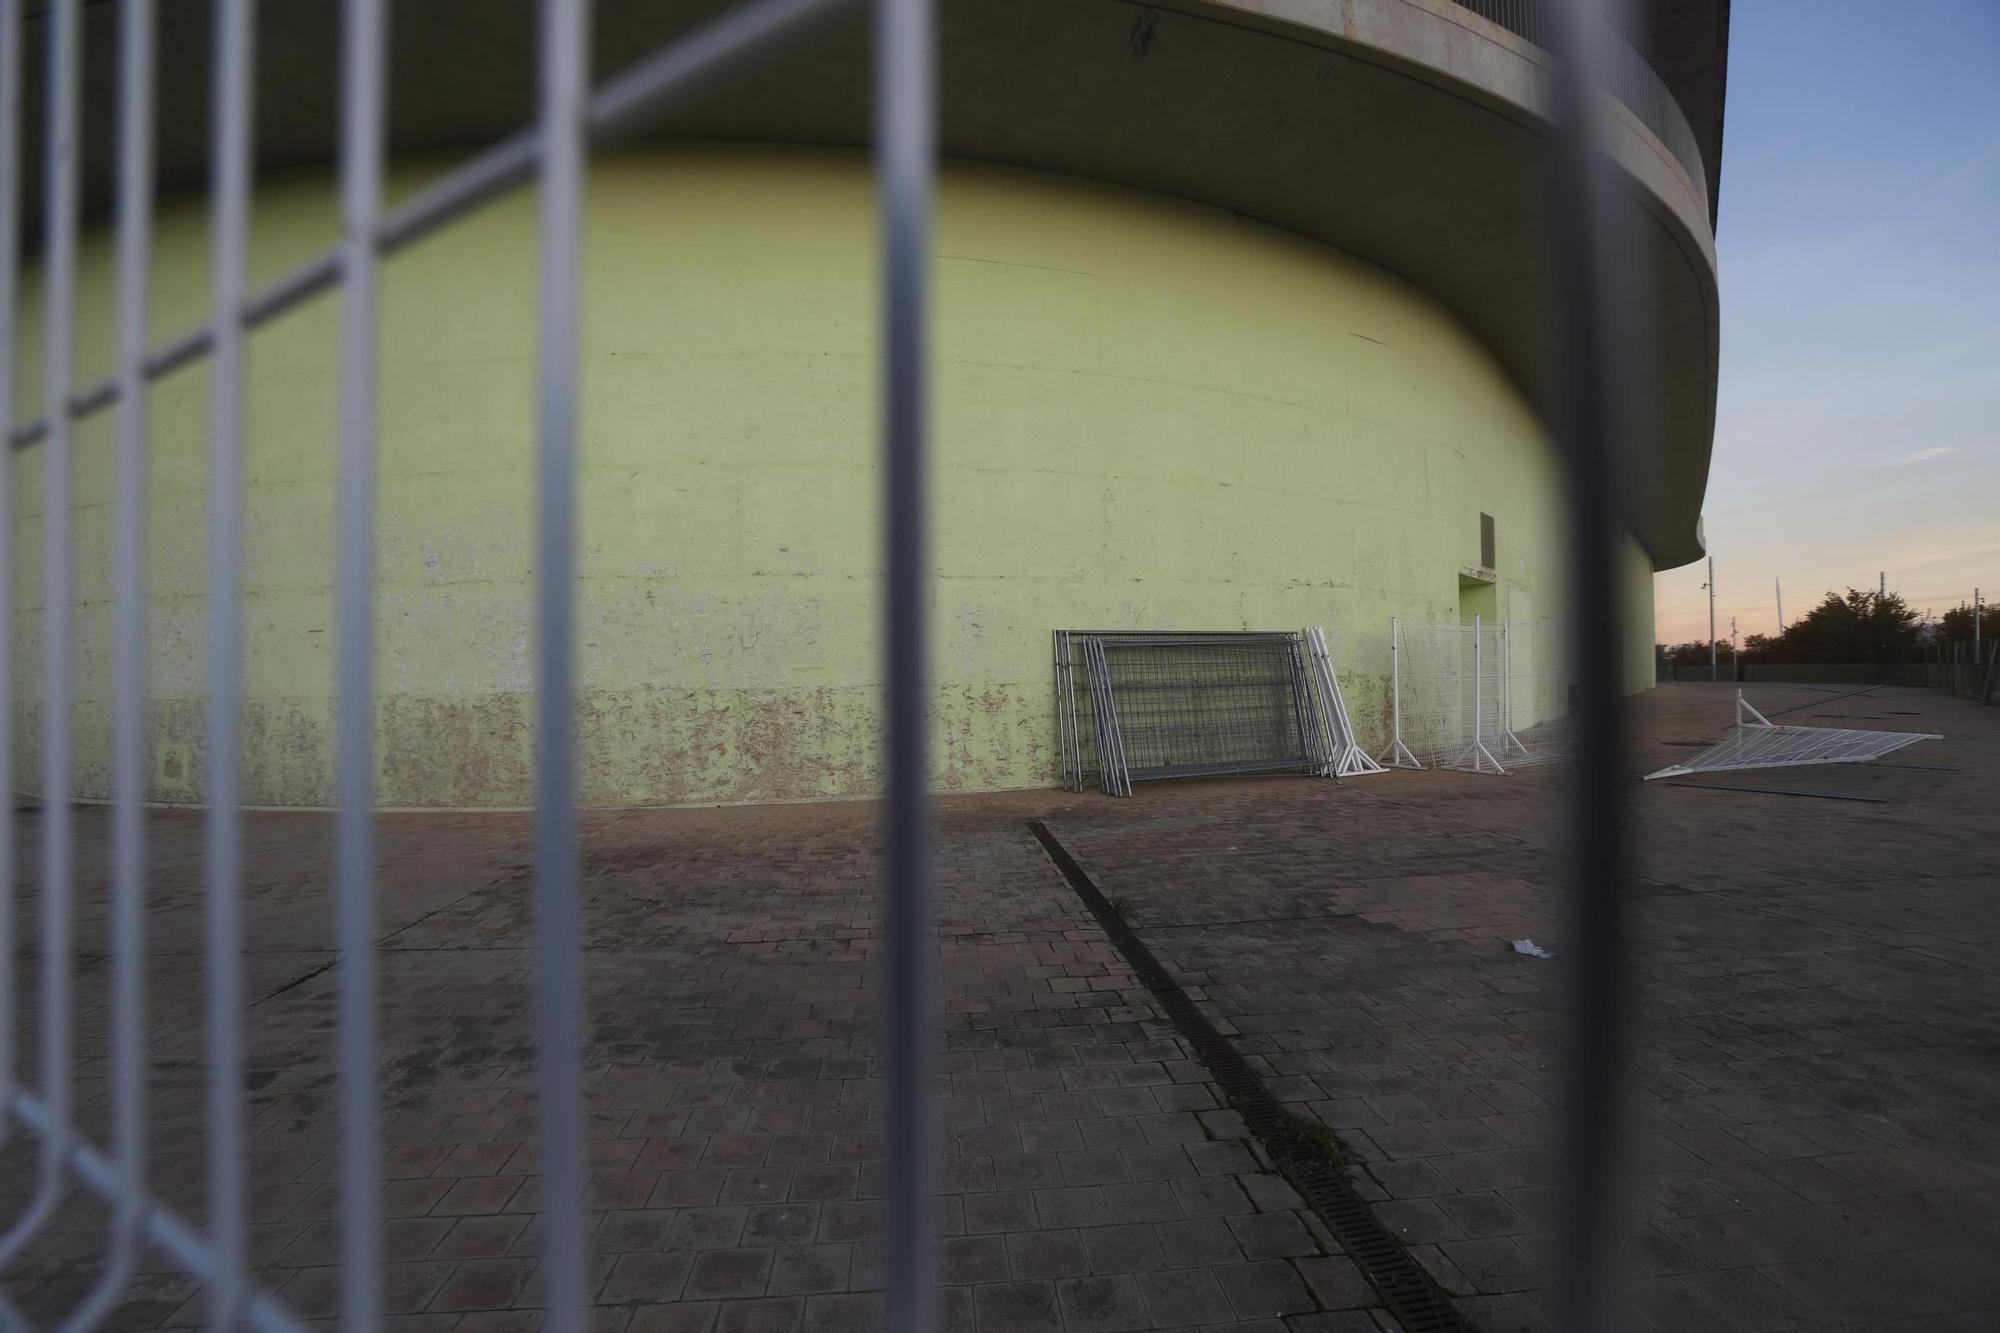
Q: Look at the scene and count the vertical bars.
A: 8